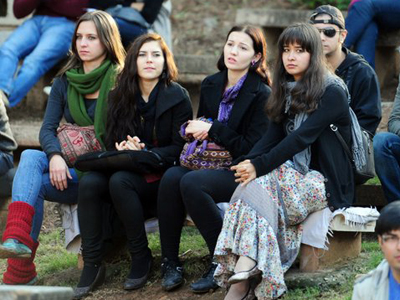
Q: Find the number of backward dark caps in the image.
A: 1